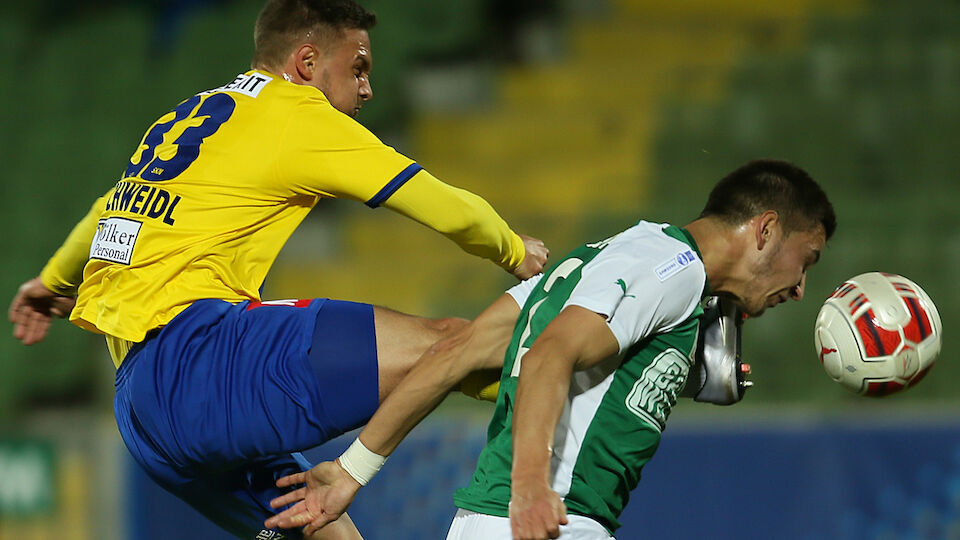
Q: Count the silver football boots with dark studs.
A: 1